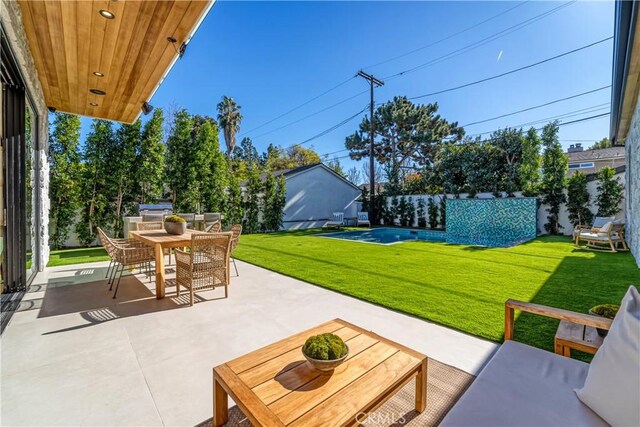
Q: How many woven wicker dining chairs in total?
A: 6